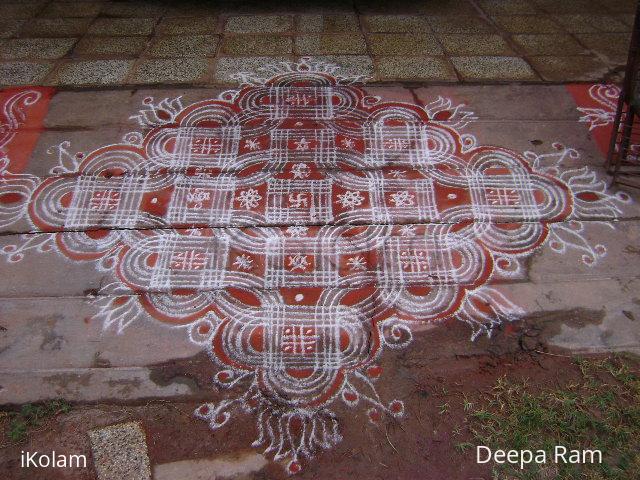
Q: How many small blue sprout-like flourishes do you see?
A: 0